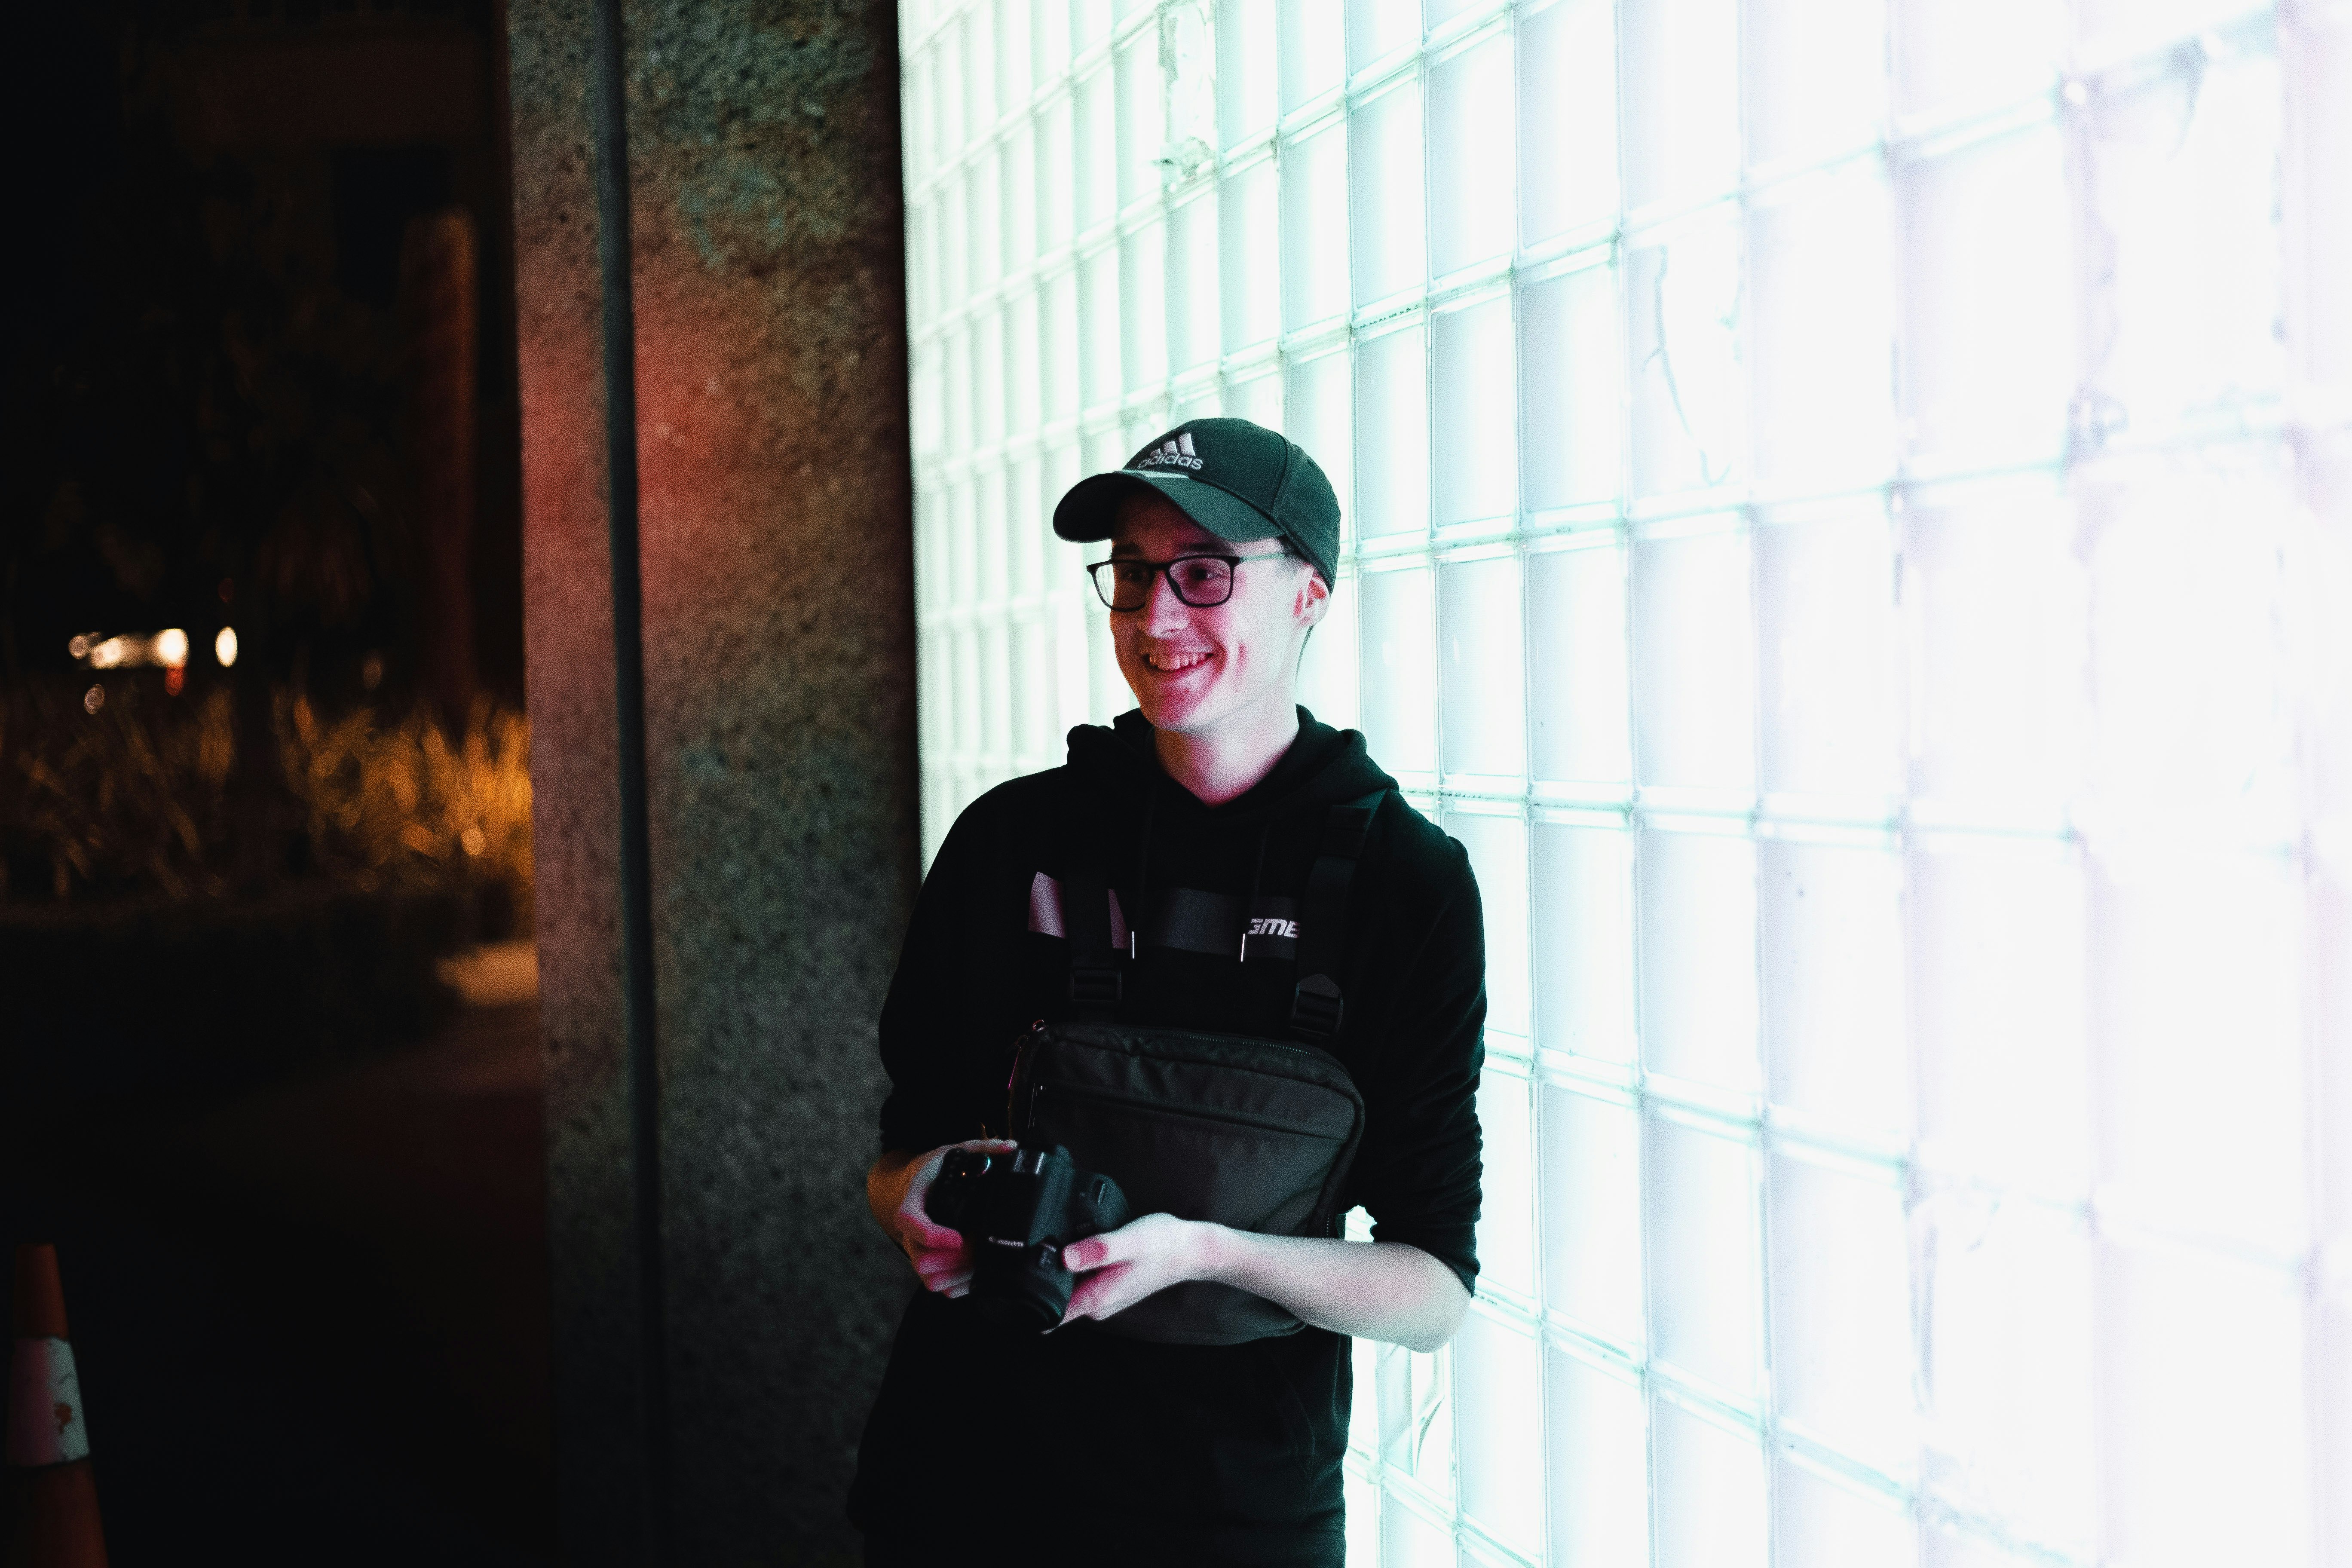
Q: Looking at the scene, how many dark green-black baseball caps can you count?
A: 1